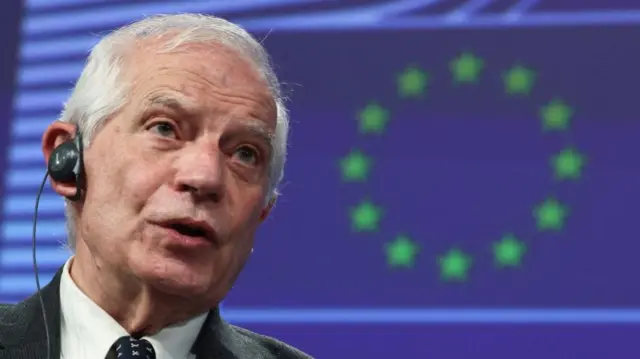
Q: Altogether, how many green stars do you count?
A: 12